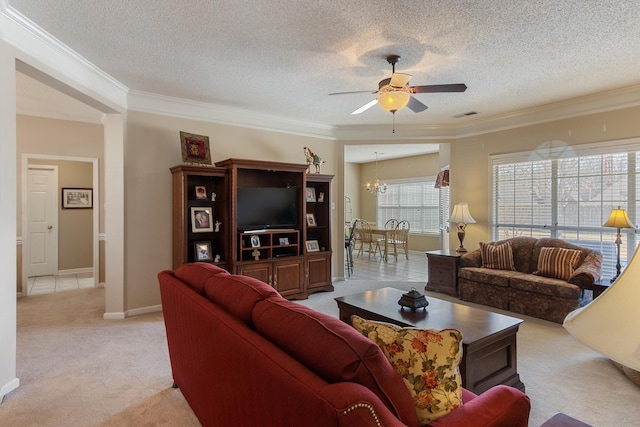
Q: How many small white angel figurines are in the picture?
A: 3